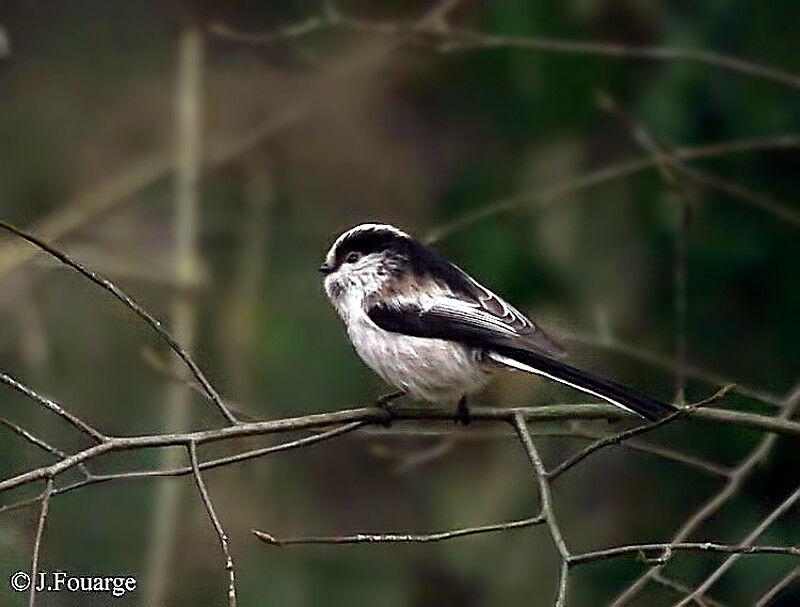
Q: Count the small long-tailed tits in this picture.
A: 1